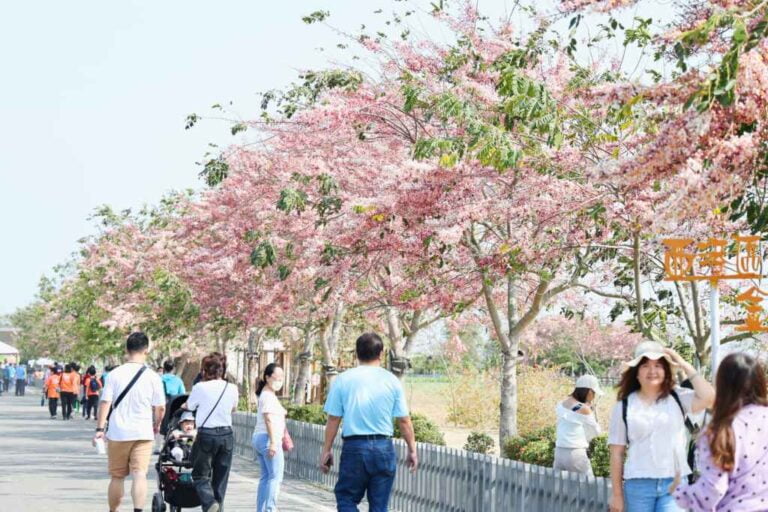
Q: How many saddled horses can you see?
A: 0